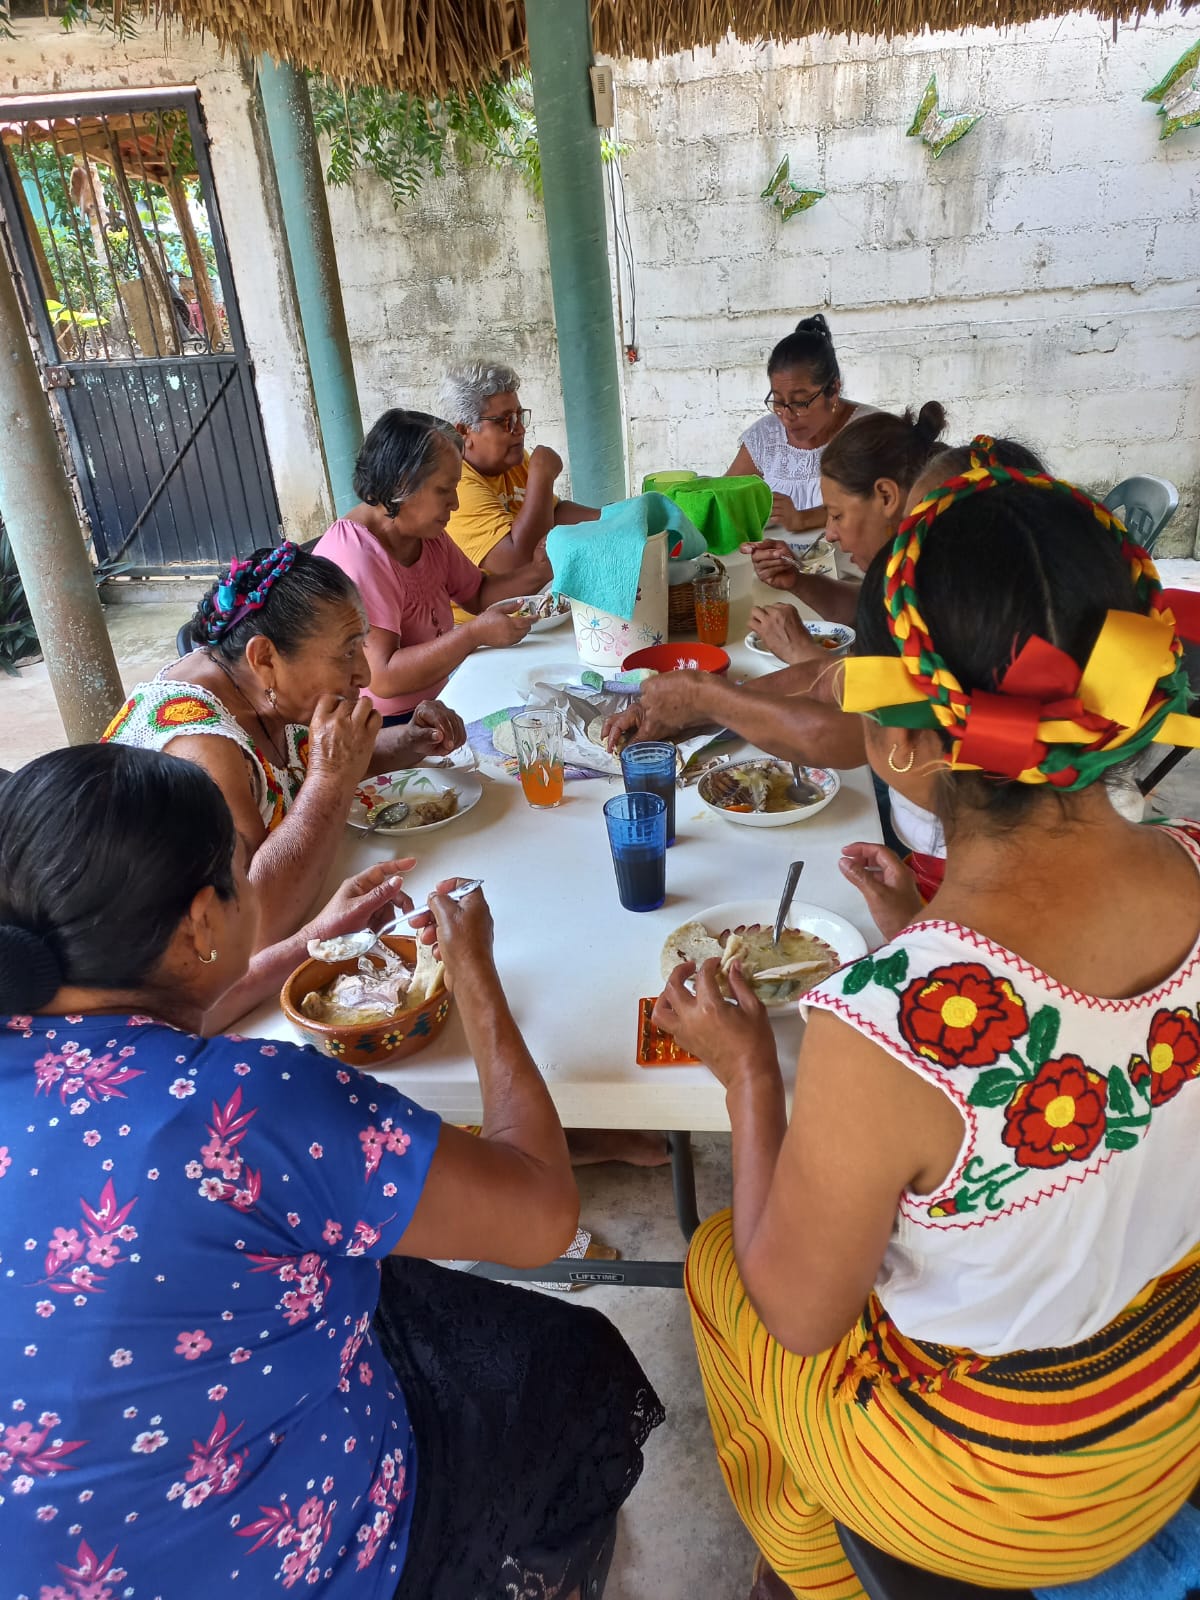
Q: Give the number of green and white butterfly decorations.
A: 3